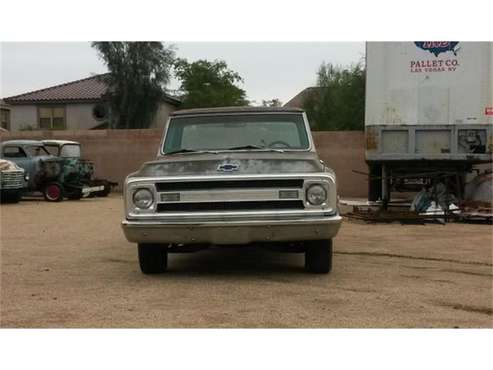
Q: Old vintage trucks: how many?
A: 4